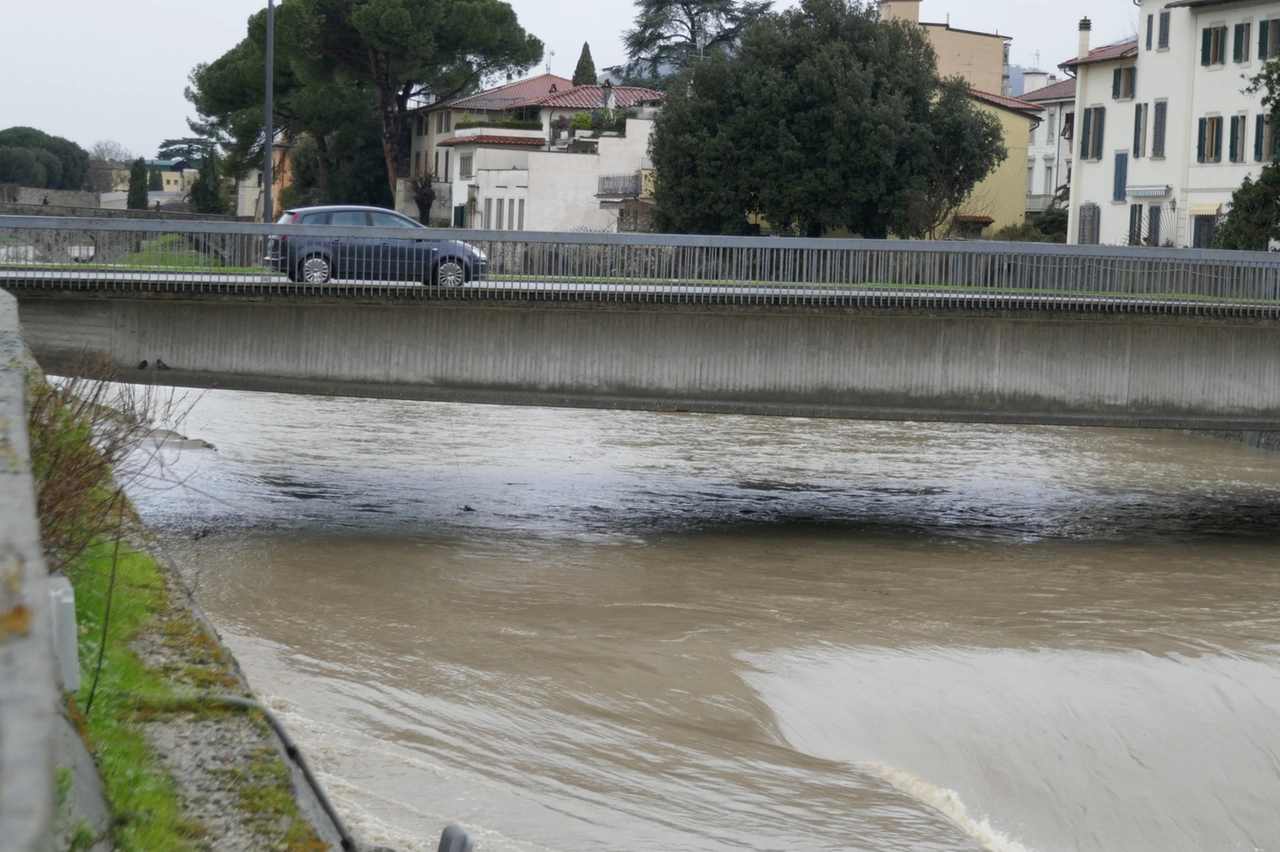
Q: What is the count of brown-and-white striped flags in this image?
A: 0